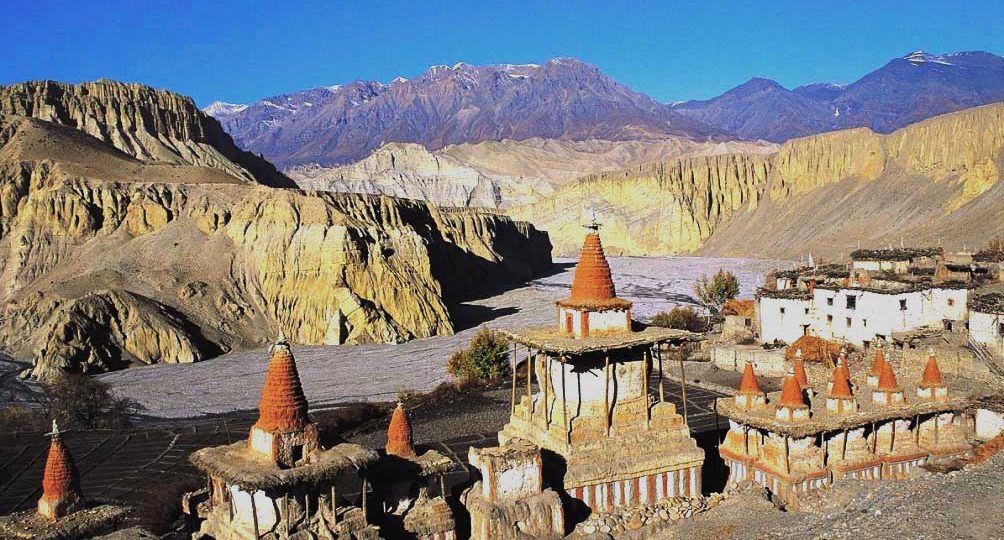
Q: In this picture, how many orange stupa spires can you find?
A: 12